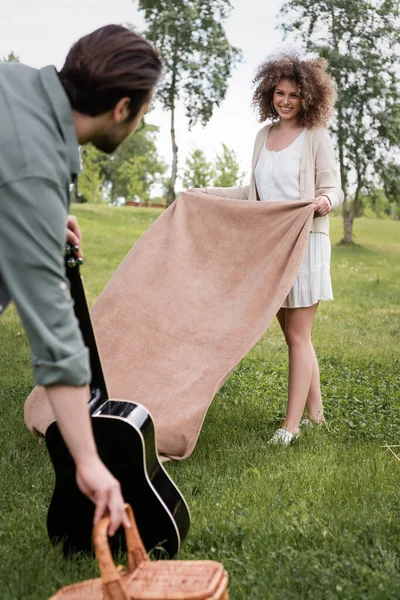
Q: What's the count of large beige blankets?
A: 1